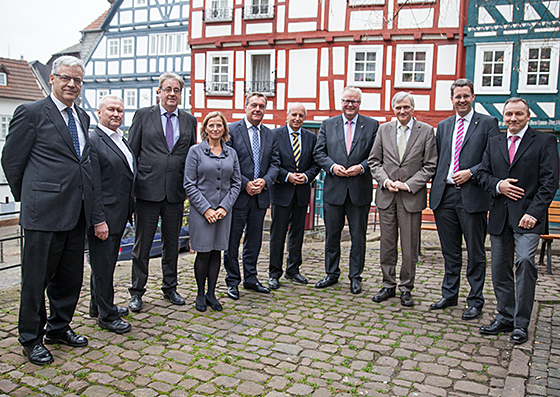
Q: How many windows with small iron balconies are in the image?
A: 4